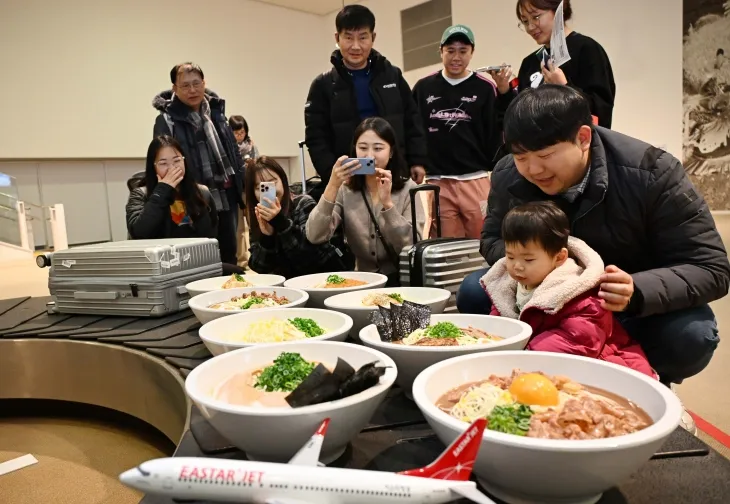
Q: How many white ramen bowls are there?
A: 8